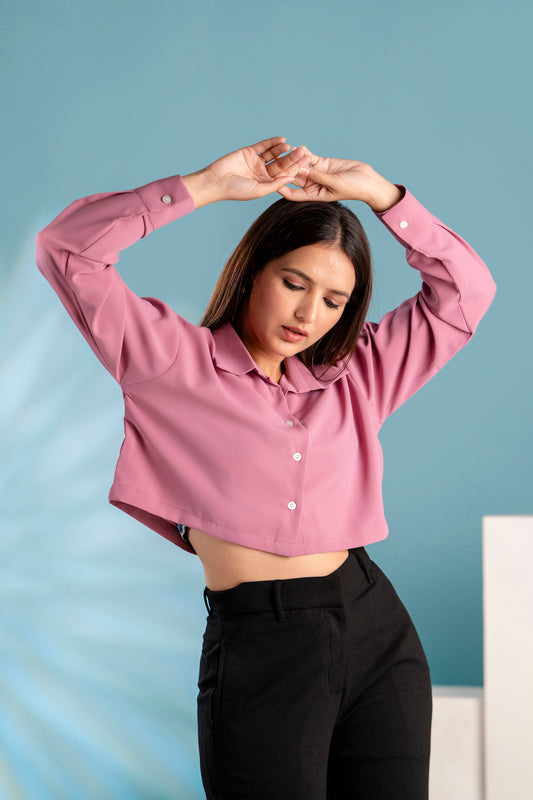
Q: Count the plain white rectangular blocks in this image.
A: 2